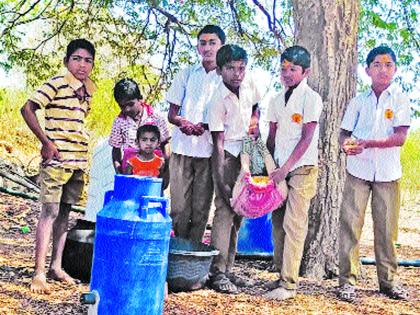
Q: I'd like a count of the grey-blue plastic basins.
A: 1